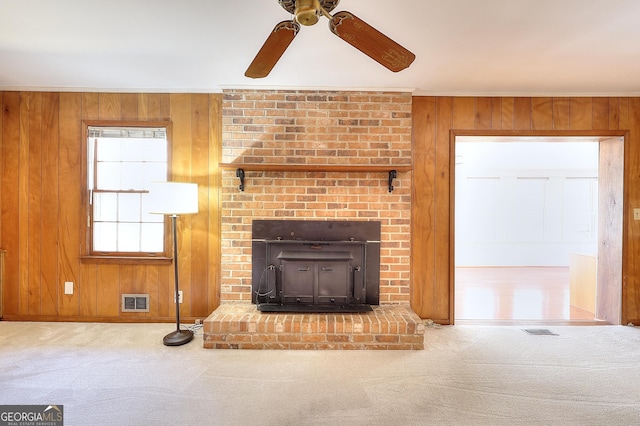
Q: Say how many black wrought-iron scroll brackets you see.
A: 2